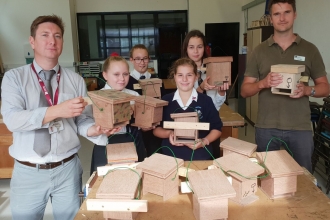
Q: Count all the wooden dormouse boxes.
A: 13